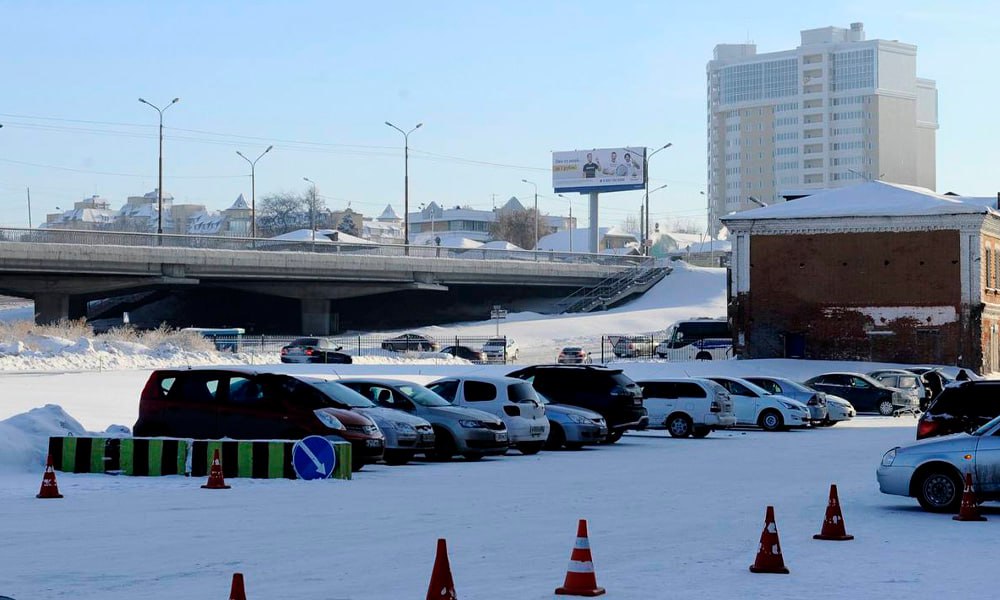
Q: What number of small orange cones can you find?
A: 8